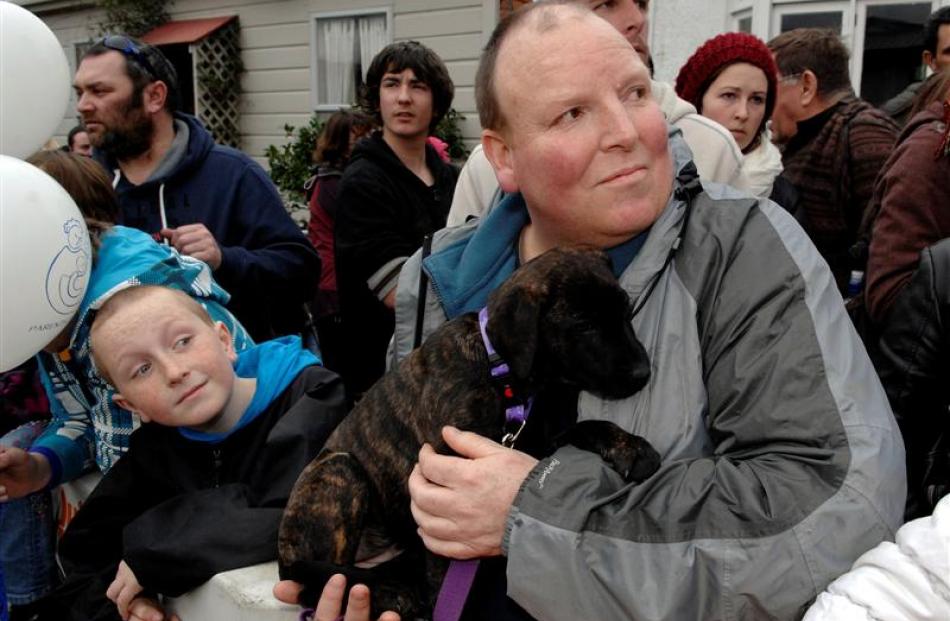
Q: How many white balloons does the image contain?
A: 2